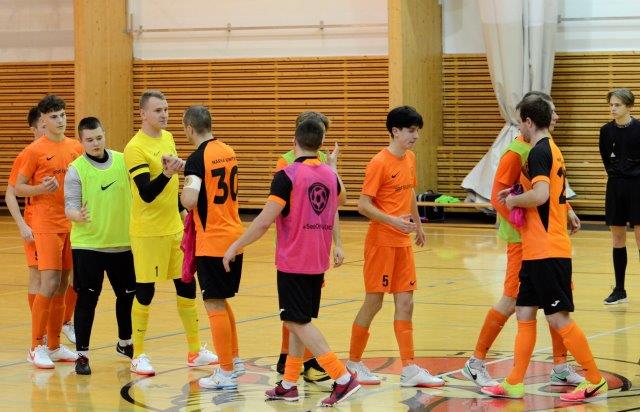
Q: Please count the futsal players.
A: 10